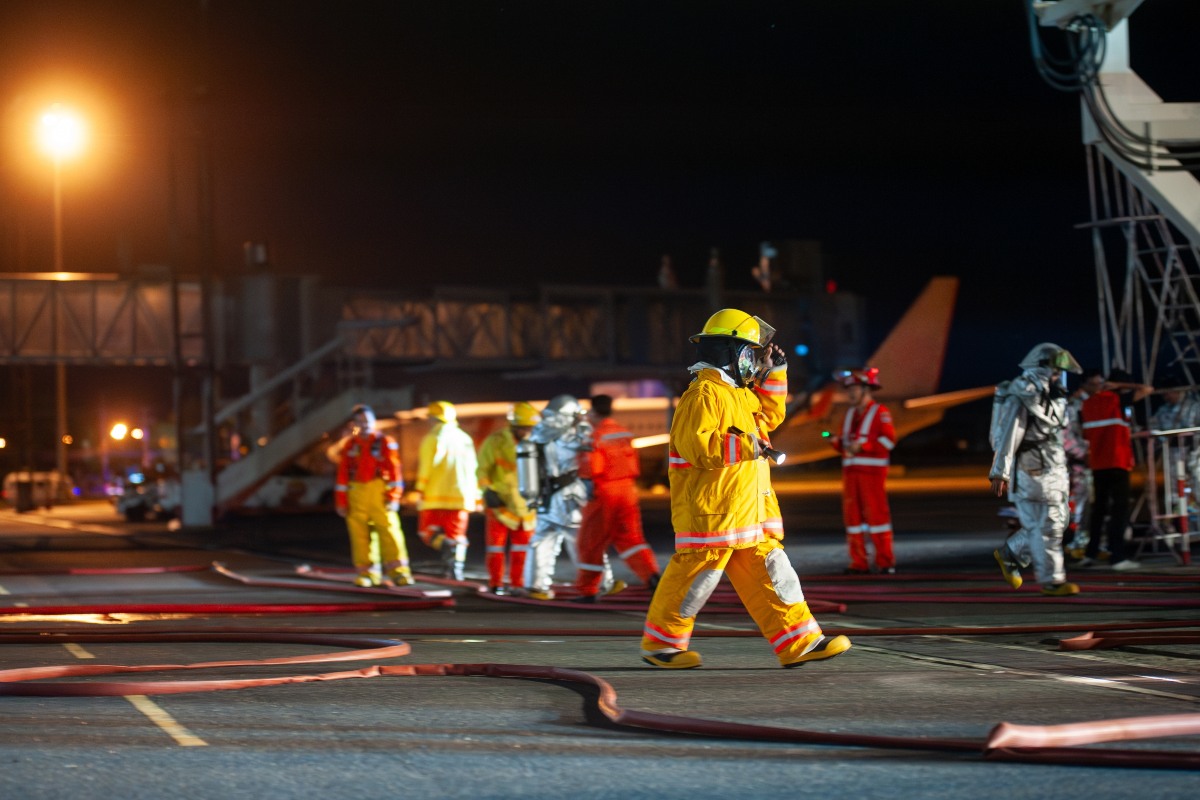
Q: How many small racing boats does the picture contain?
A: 0